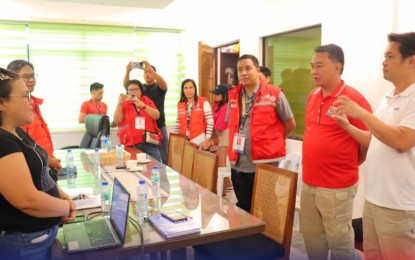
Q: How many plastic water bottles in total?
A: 8